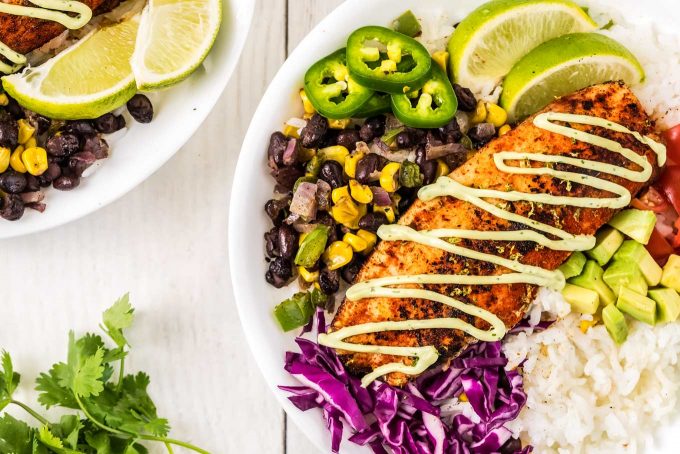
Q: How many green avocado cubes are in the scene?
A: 11